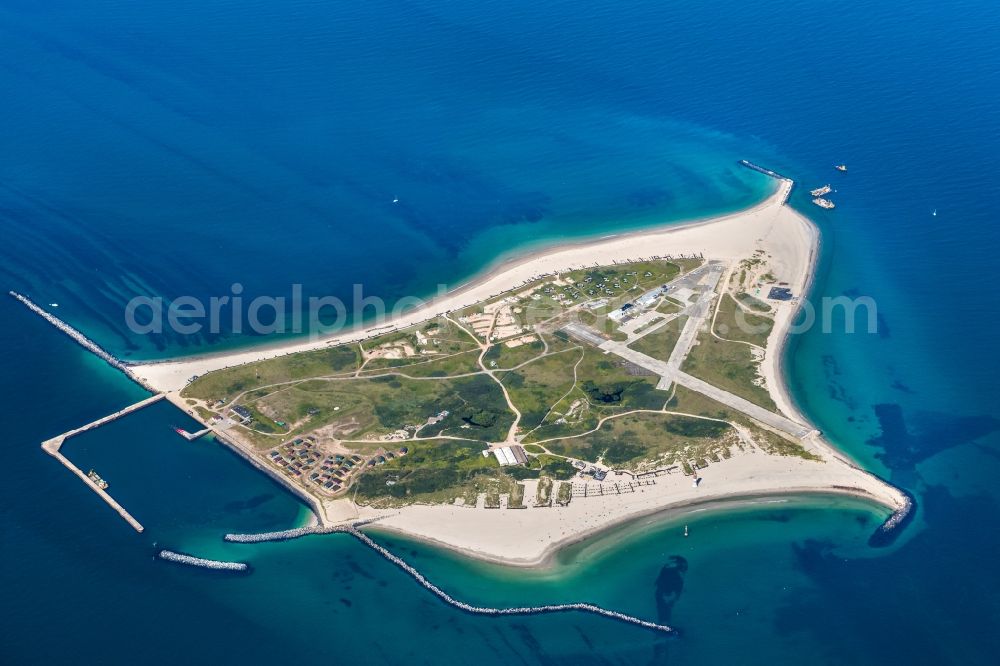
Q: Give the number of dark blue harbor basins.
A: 1